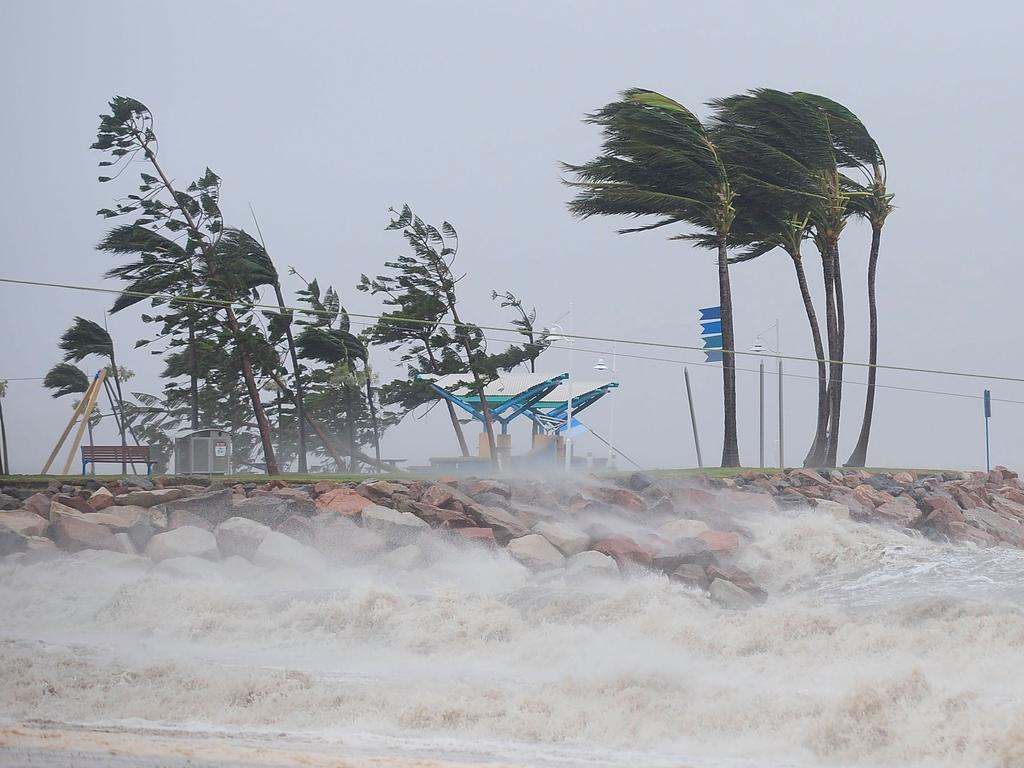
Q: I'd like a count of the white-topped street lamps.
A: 3